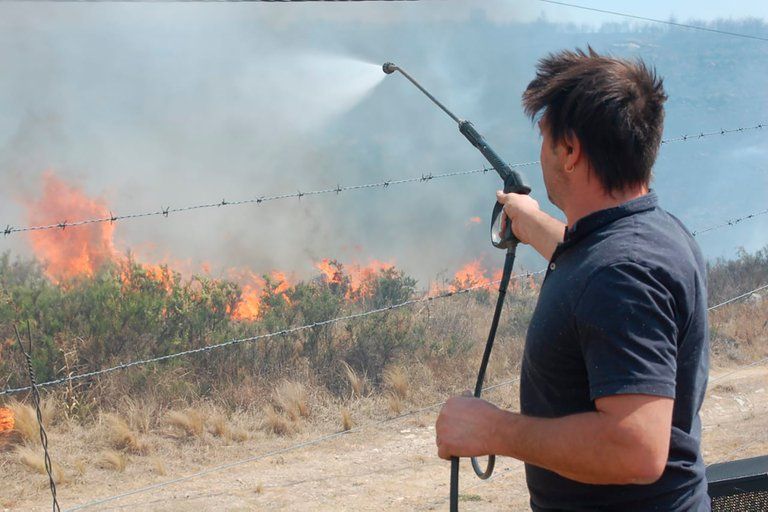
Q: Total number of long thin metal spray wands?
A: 1